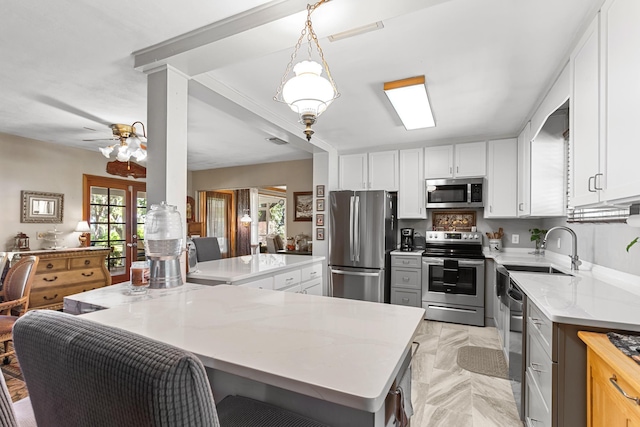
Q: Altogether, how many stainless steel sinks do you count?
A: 1